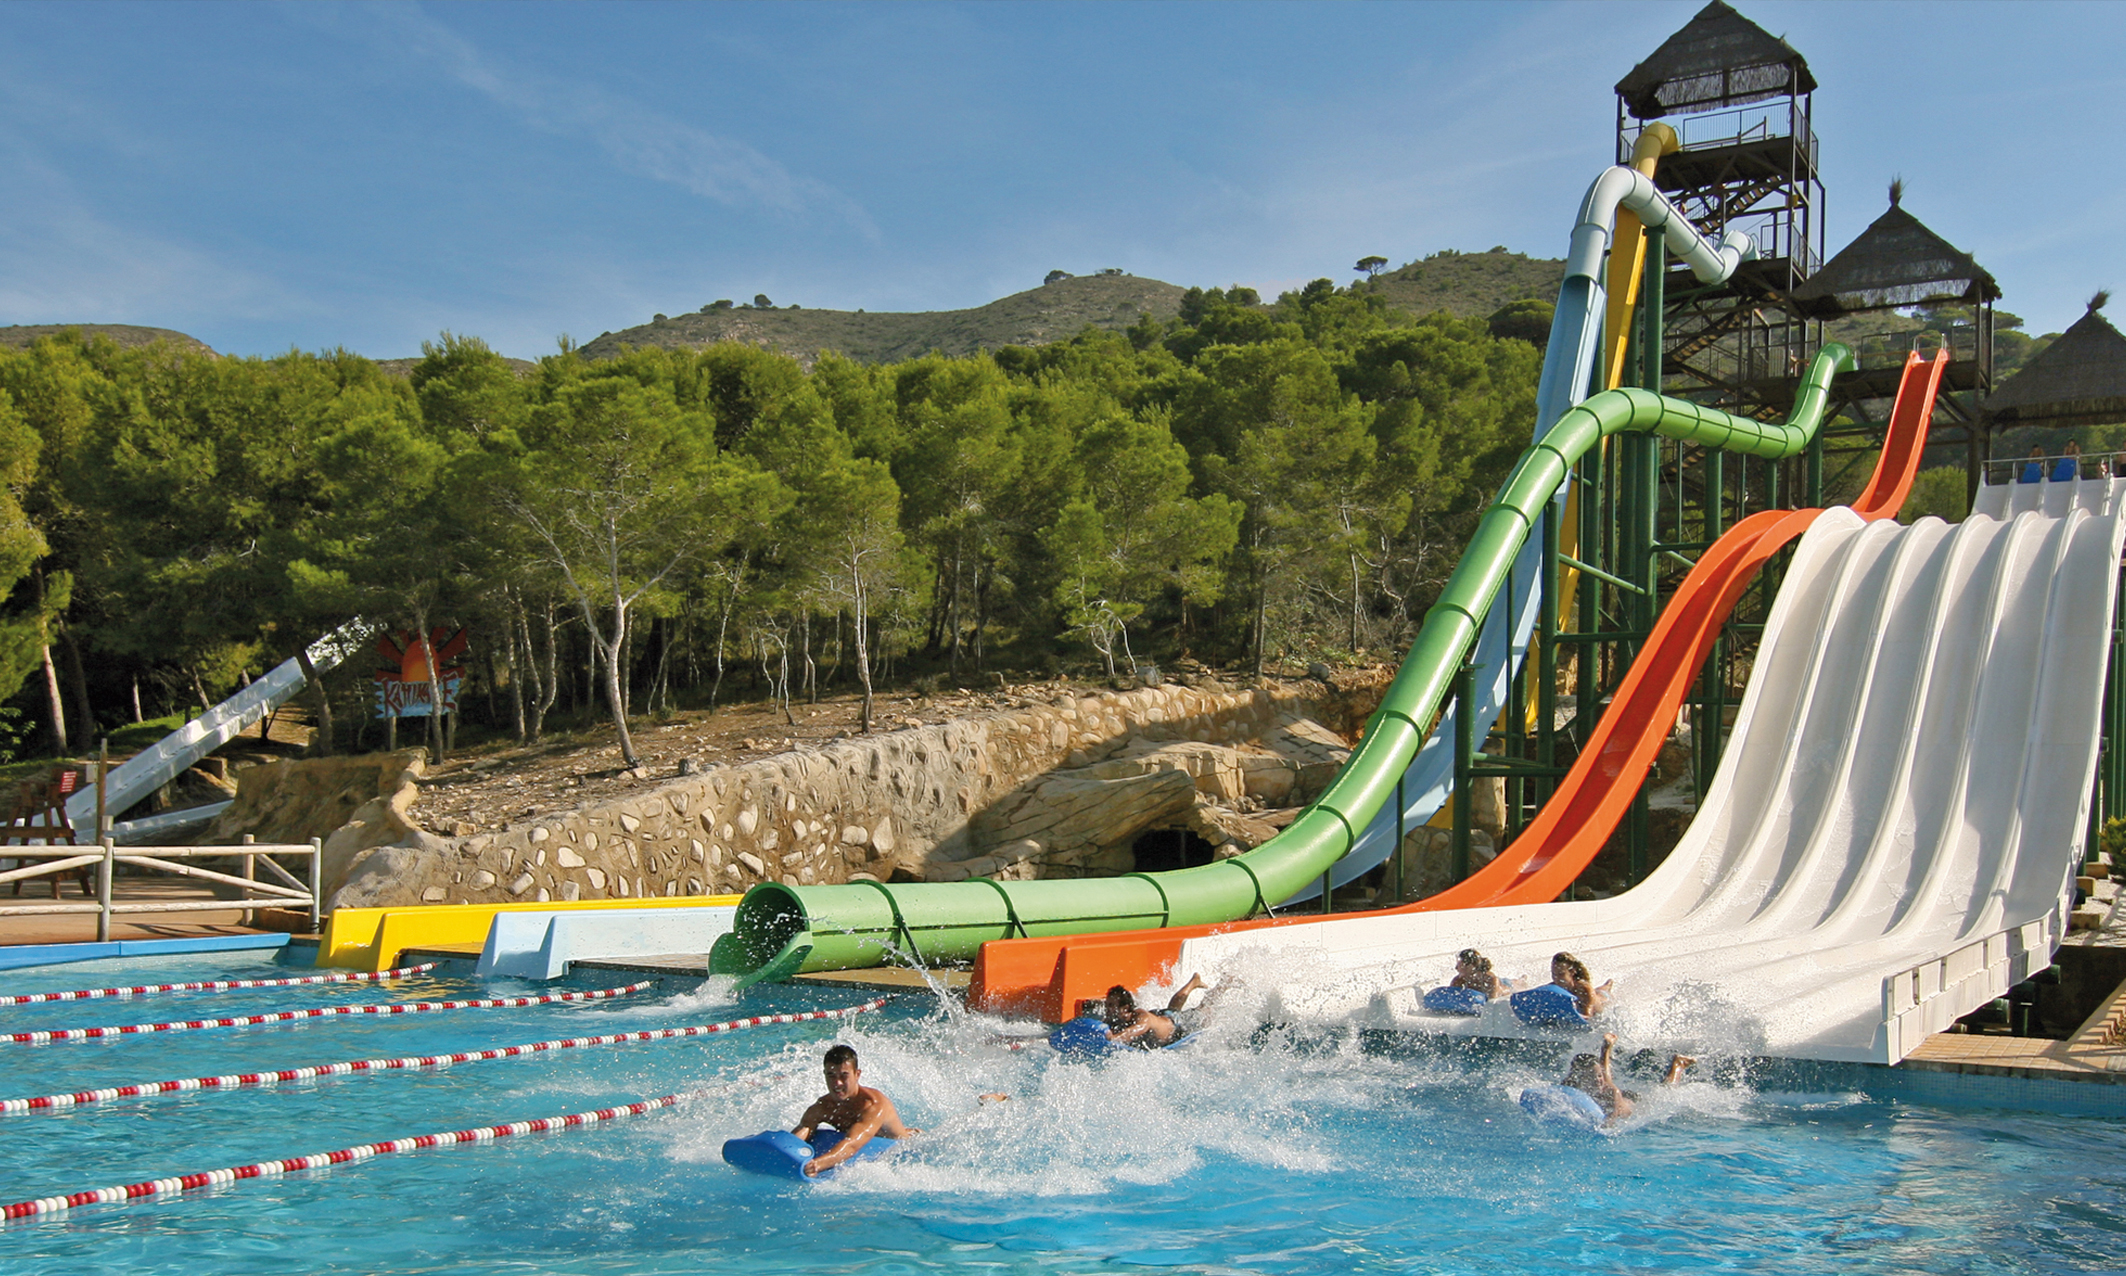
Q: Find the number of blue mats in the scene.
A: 7